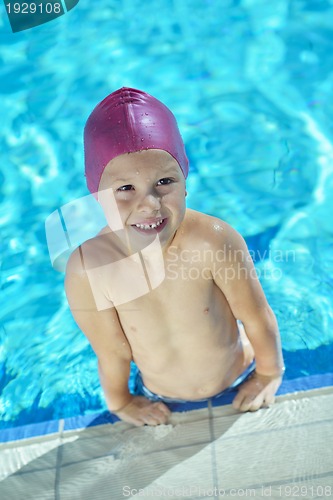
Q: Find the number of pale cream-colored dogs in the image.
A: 0